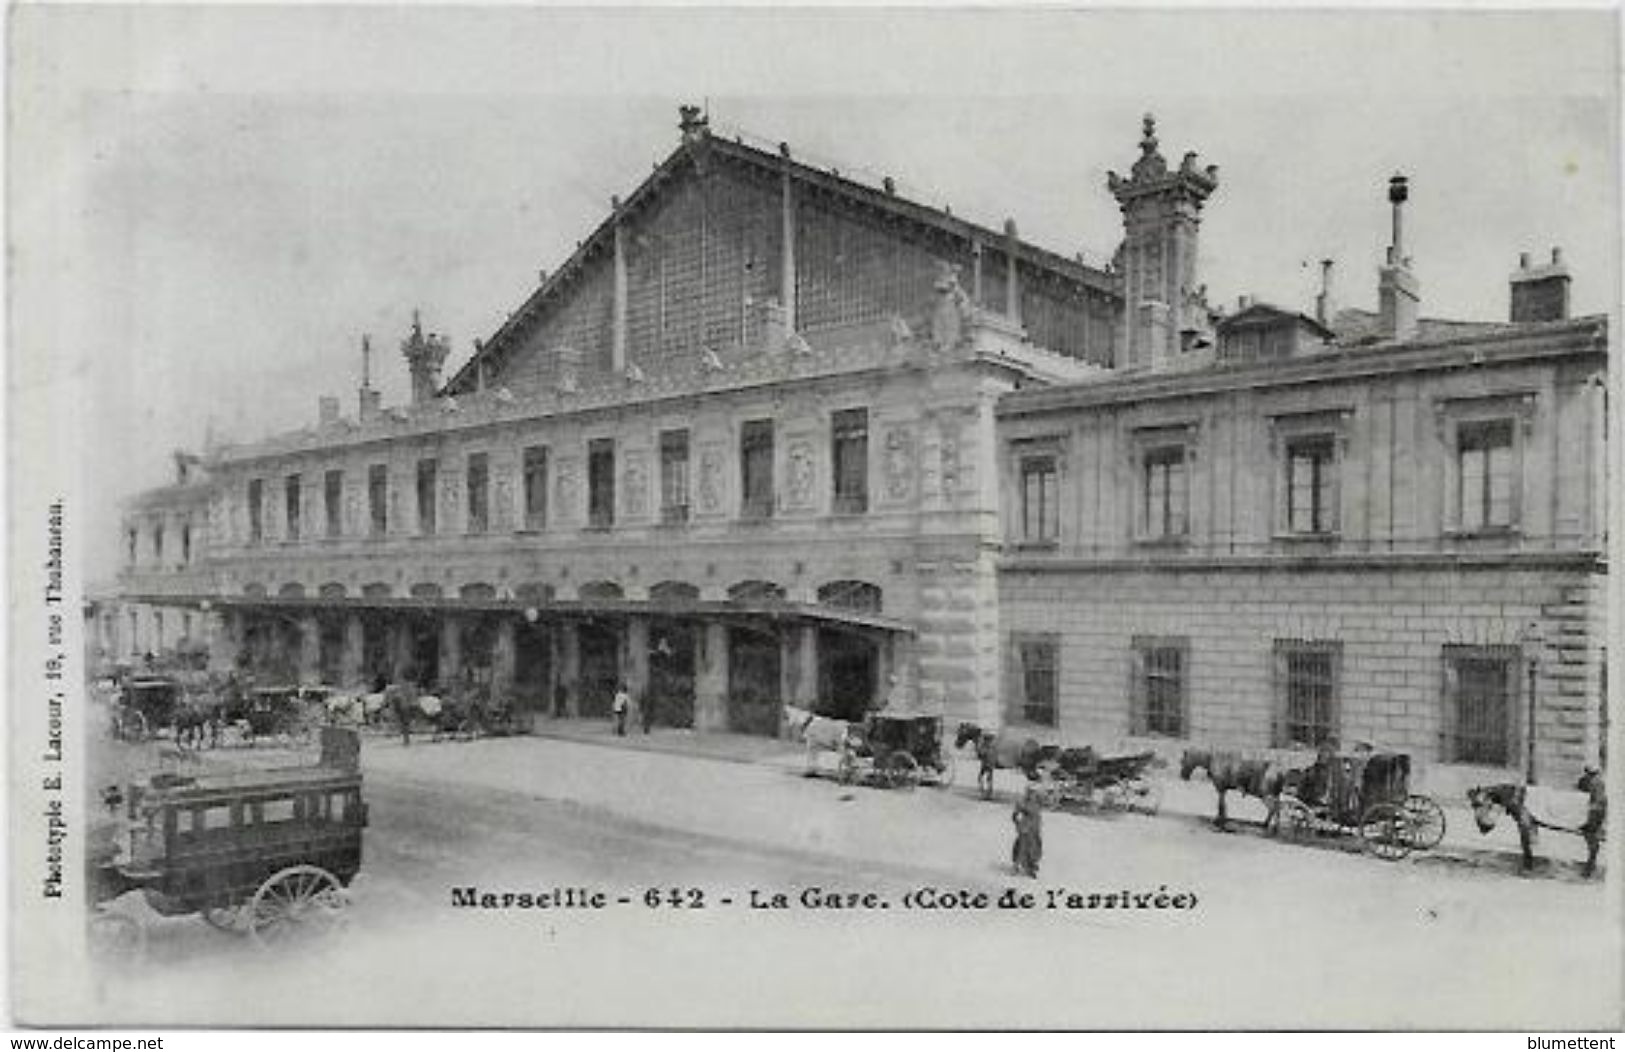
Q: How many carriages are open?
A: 1